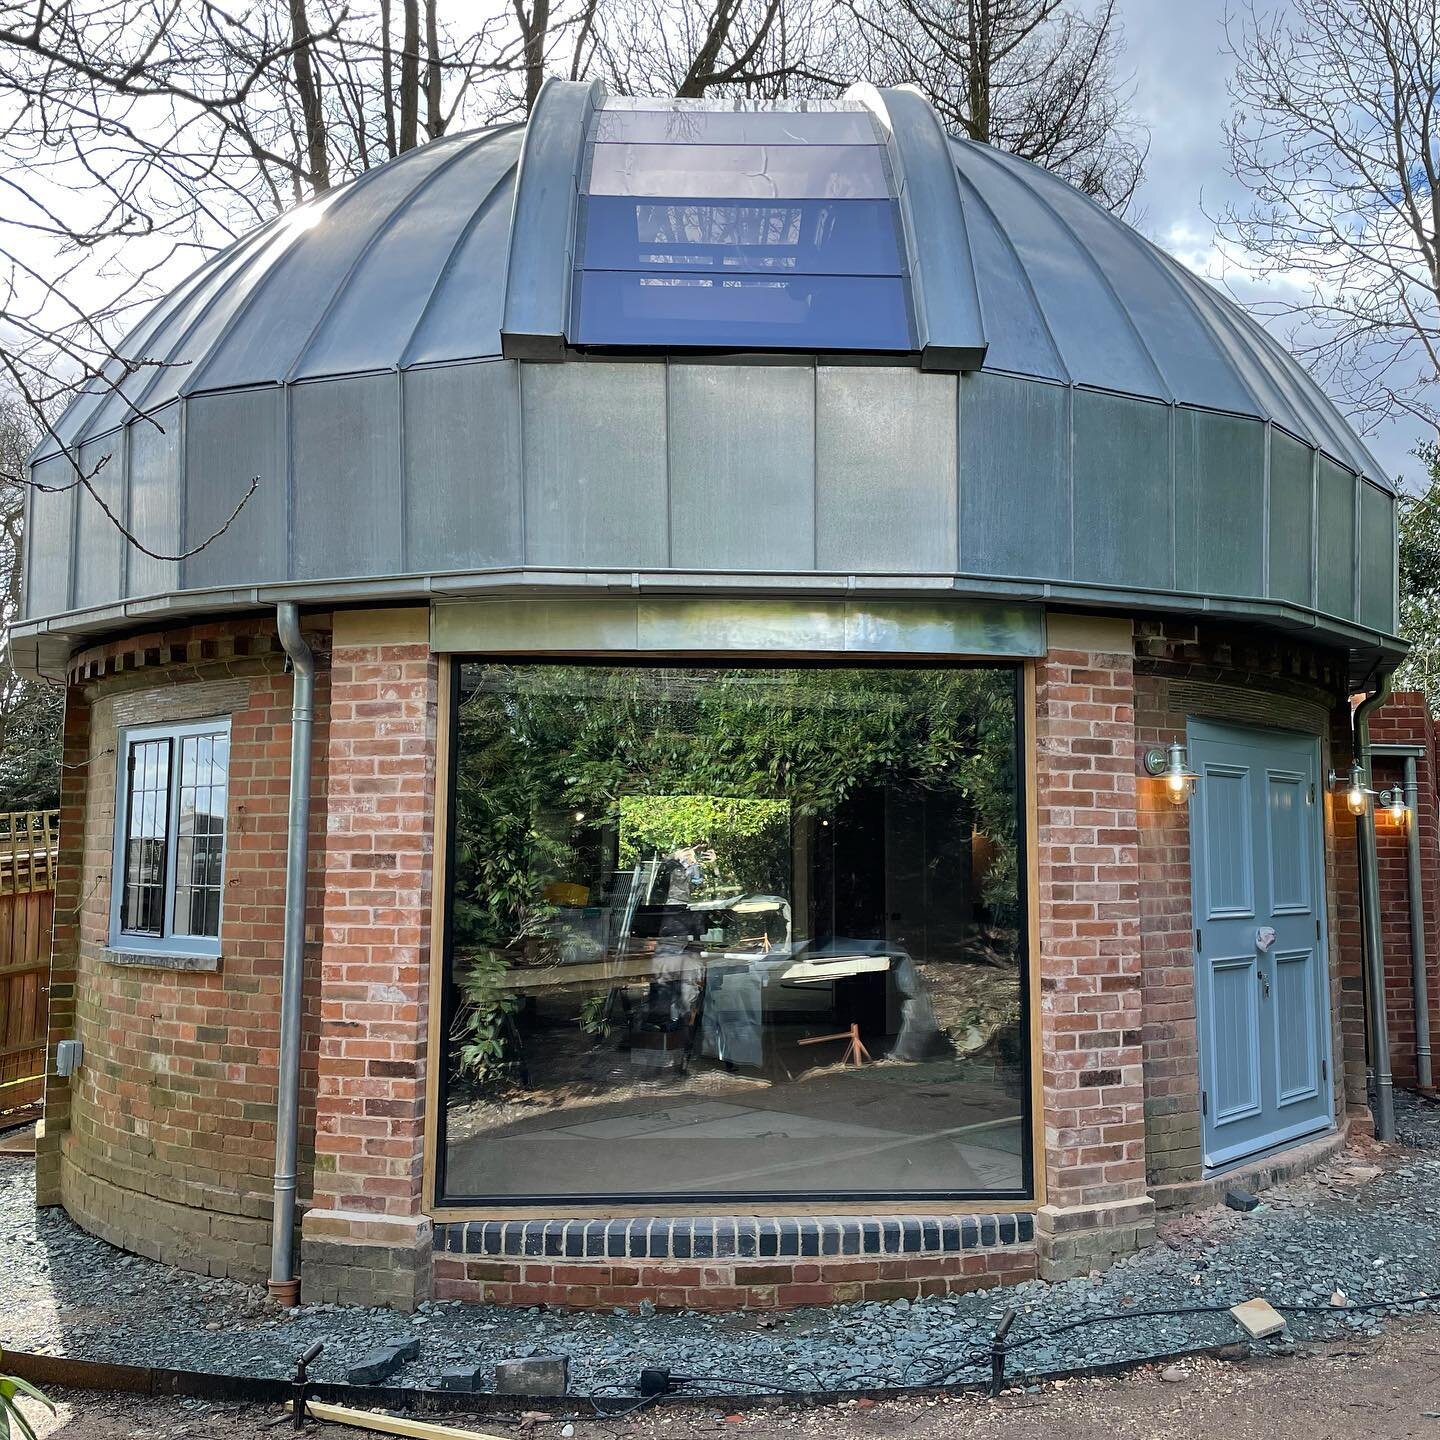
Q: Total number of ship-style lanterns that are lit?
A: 3